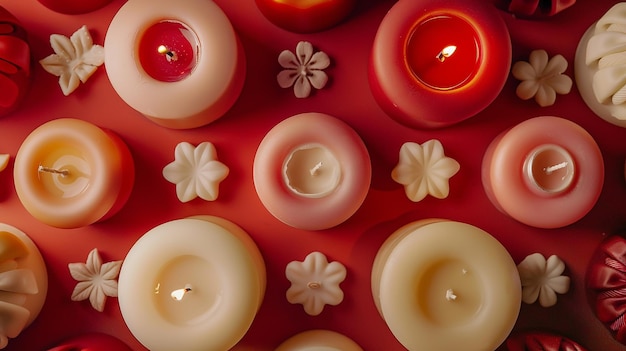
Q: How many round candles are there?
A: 7